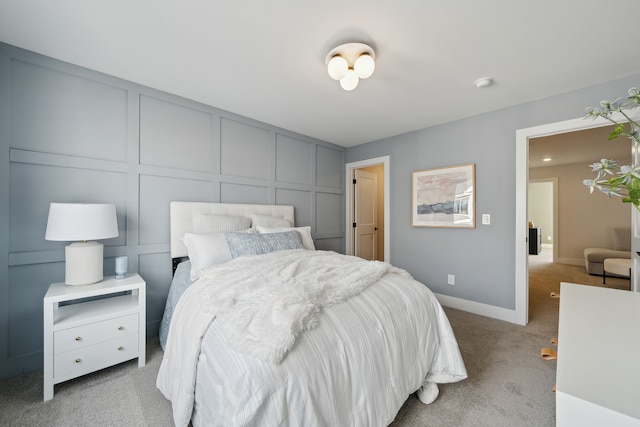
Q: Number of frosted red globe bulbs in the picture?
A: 0